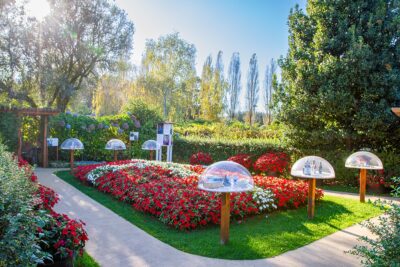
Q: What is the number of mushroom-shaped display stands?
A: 6